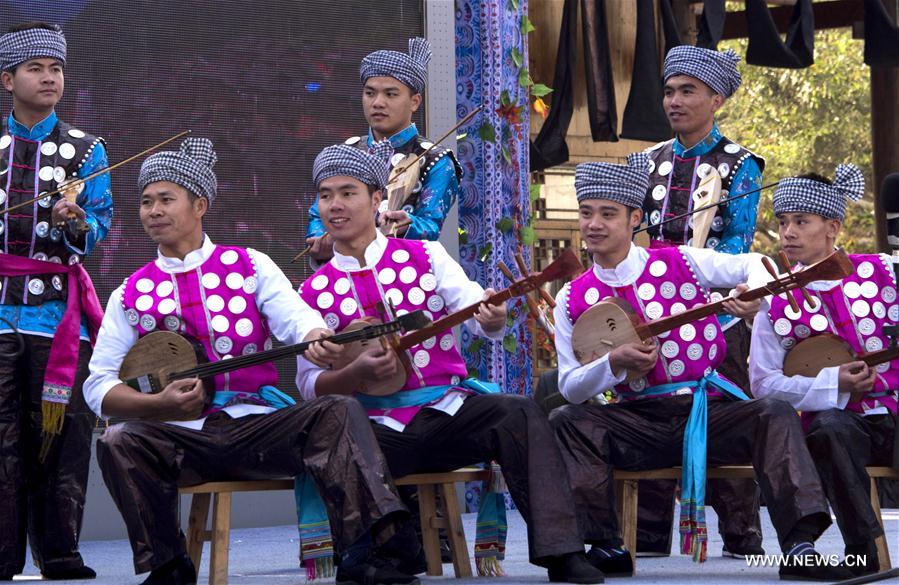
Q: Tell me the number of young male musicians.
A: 7